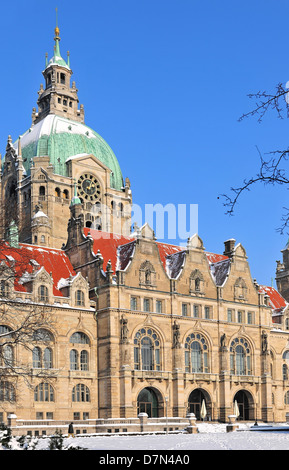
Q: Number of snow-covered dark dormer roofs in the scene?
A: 3